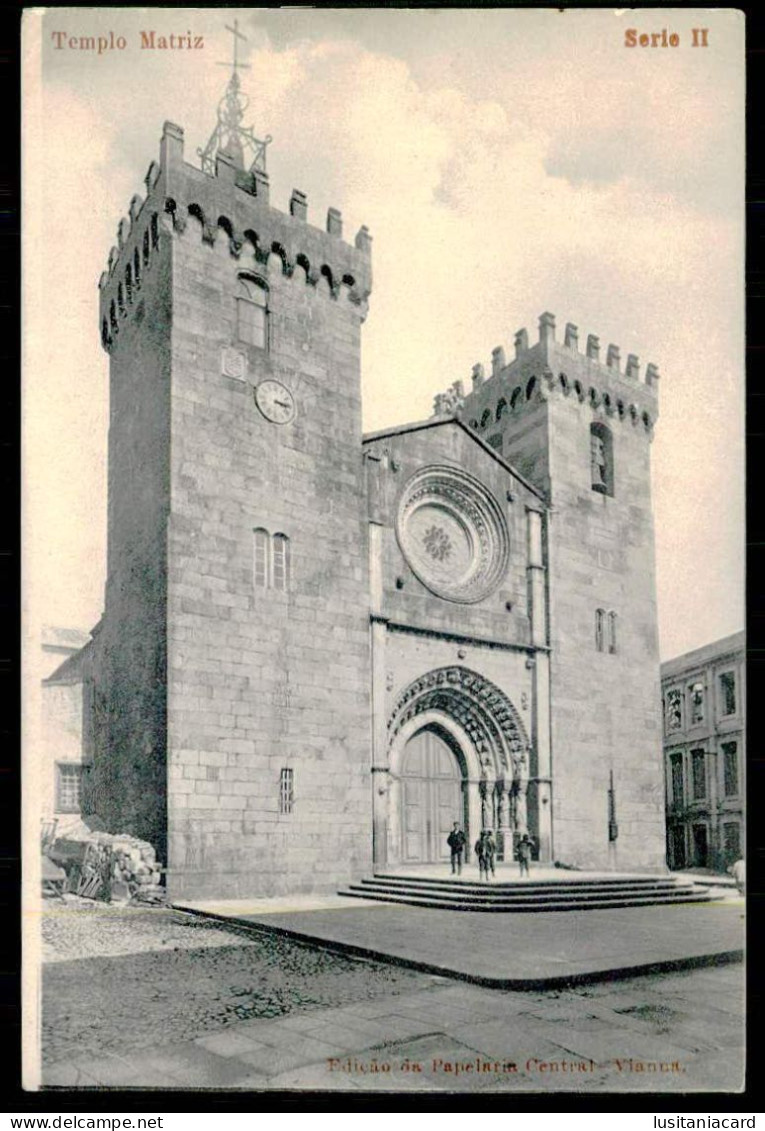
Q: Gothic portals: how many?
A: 1